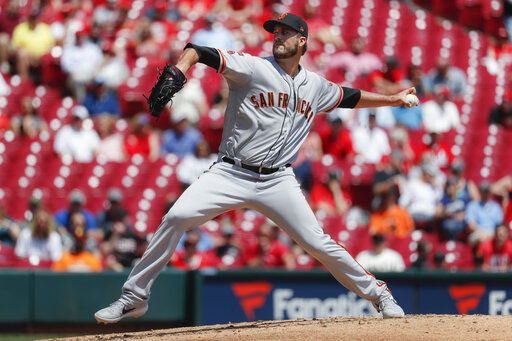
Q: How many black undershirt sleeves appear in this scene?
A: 2